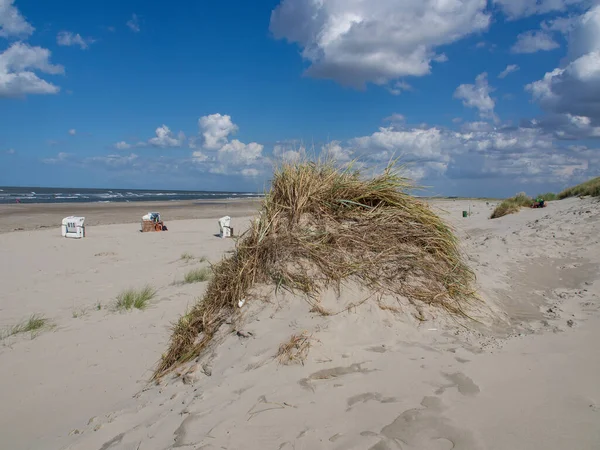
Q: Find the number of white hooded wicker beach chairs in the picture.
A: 3